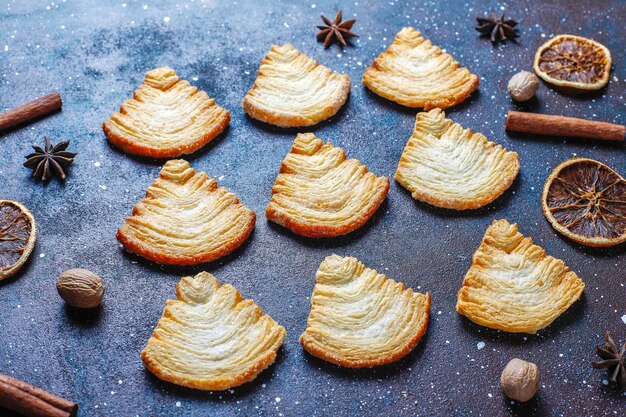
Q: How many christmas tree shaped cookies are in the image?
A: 9